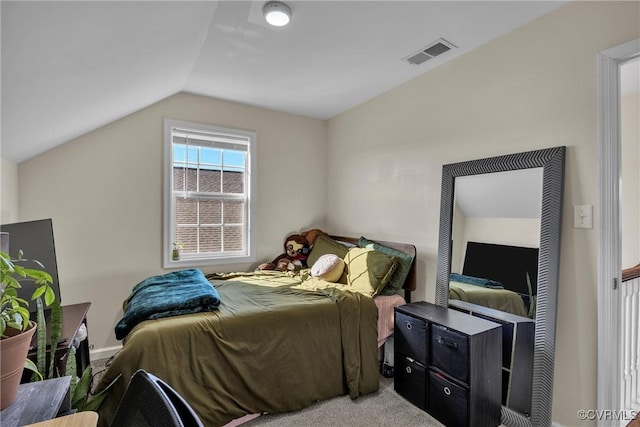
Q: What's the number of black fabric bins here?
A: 4